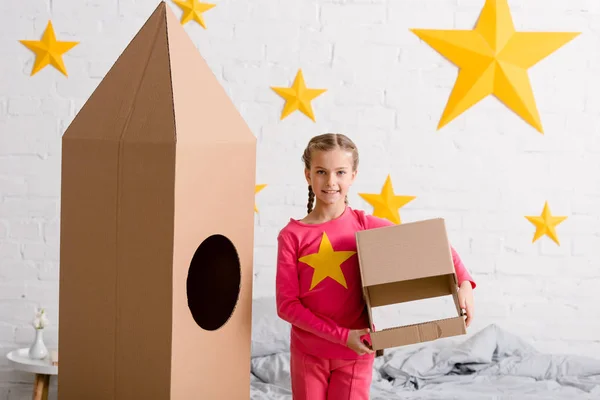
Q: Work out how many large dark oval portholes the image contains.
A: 1